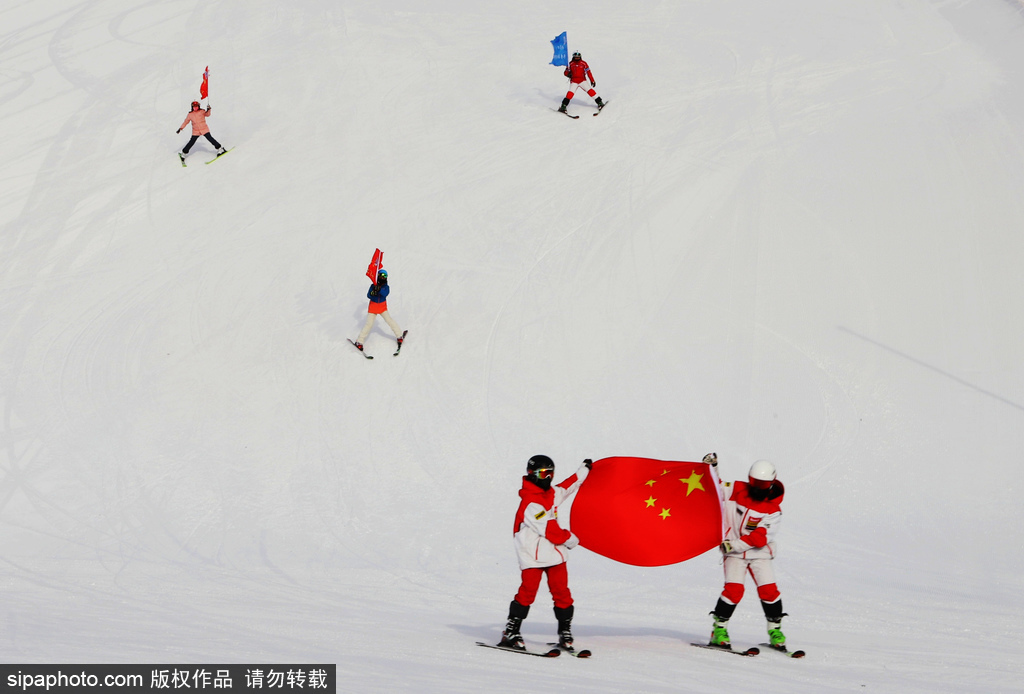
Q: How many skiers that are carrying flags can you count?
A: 5